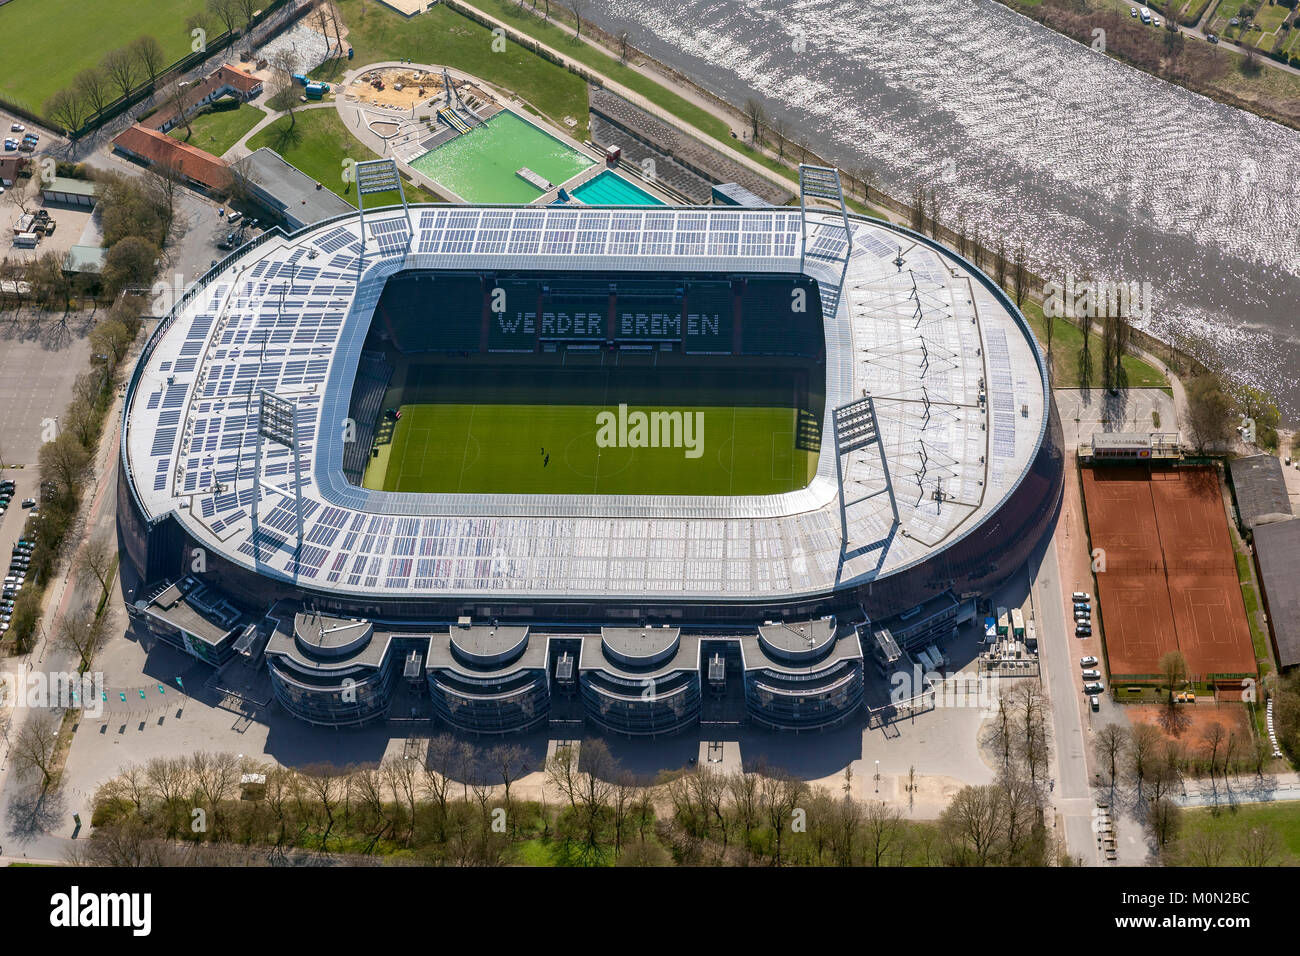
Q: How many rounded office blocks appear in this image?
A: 4